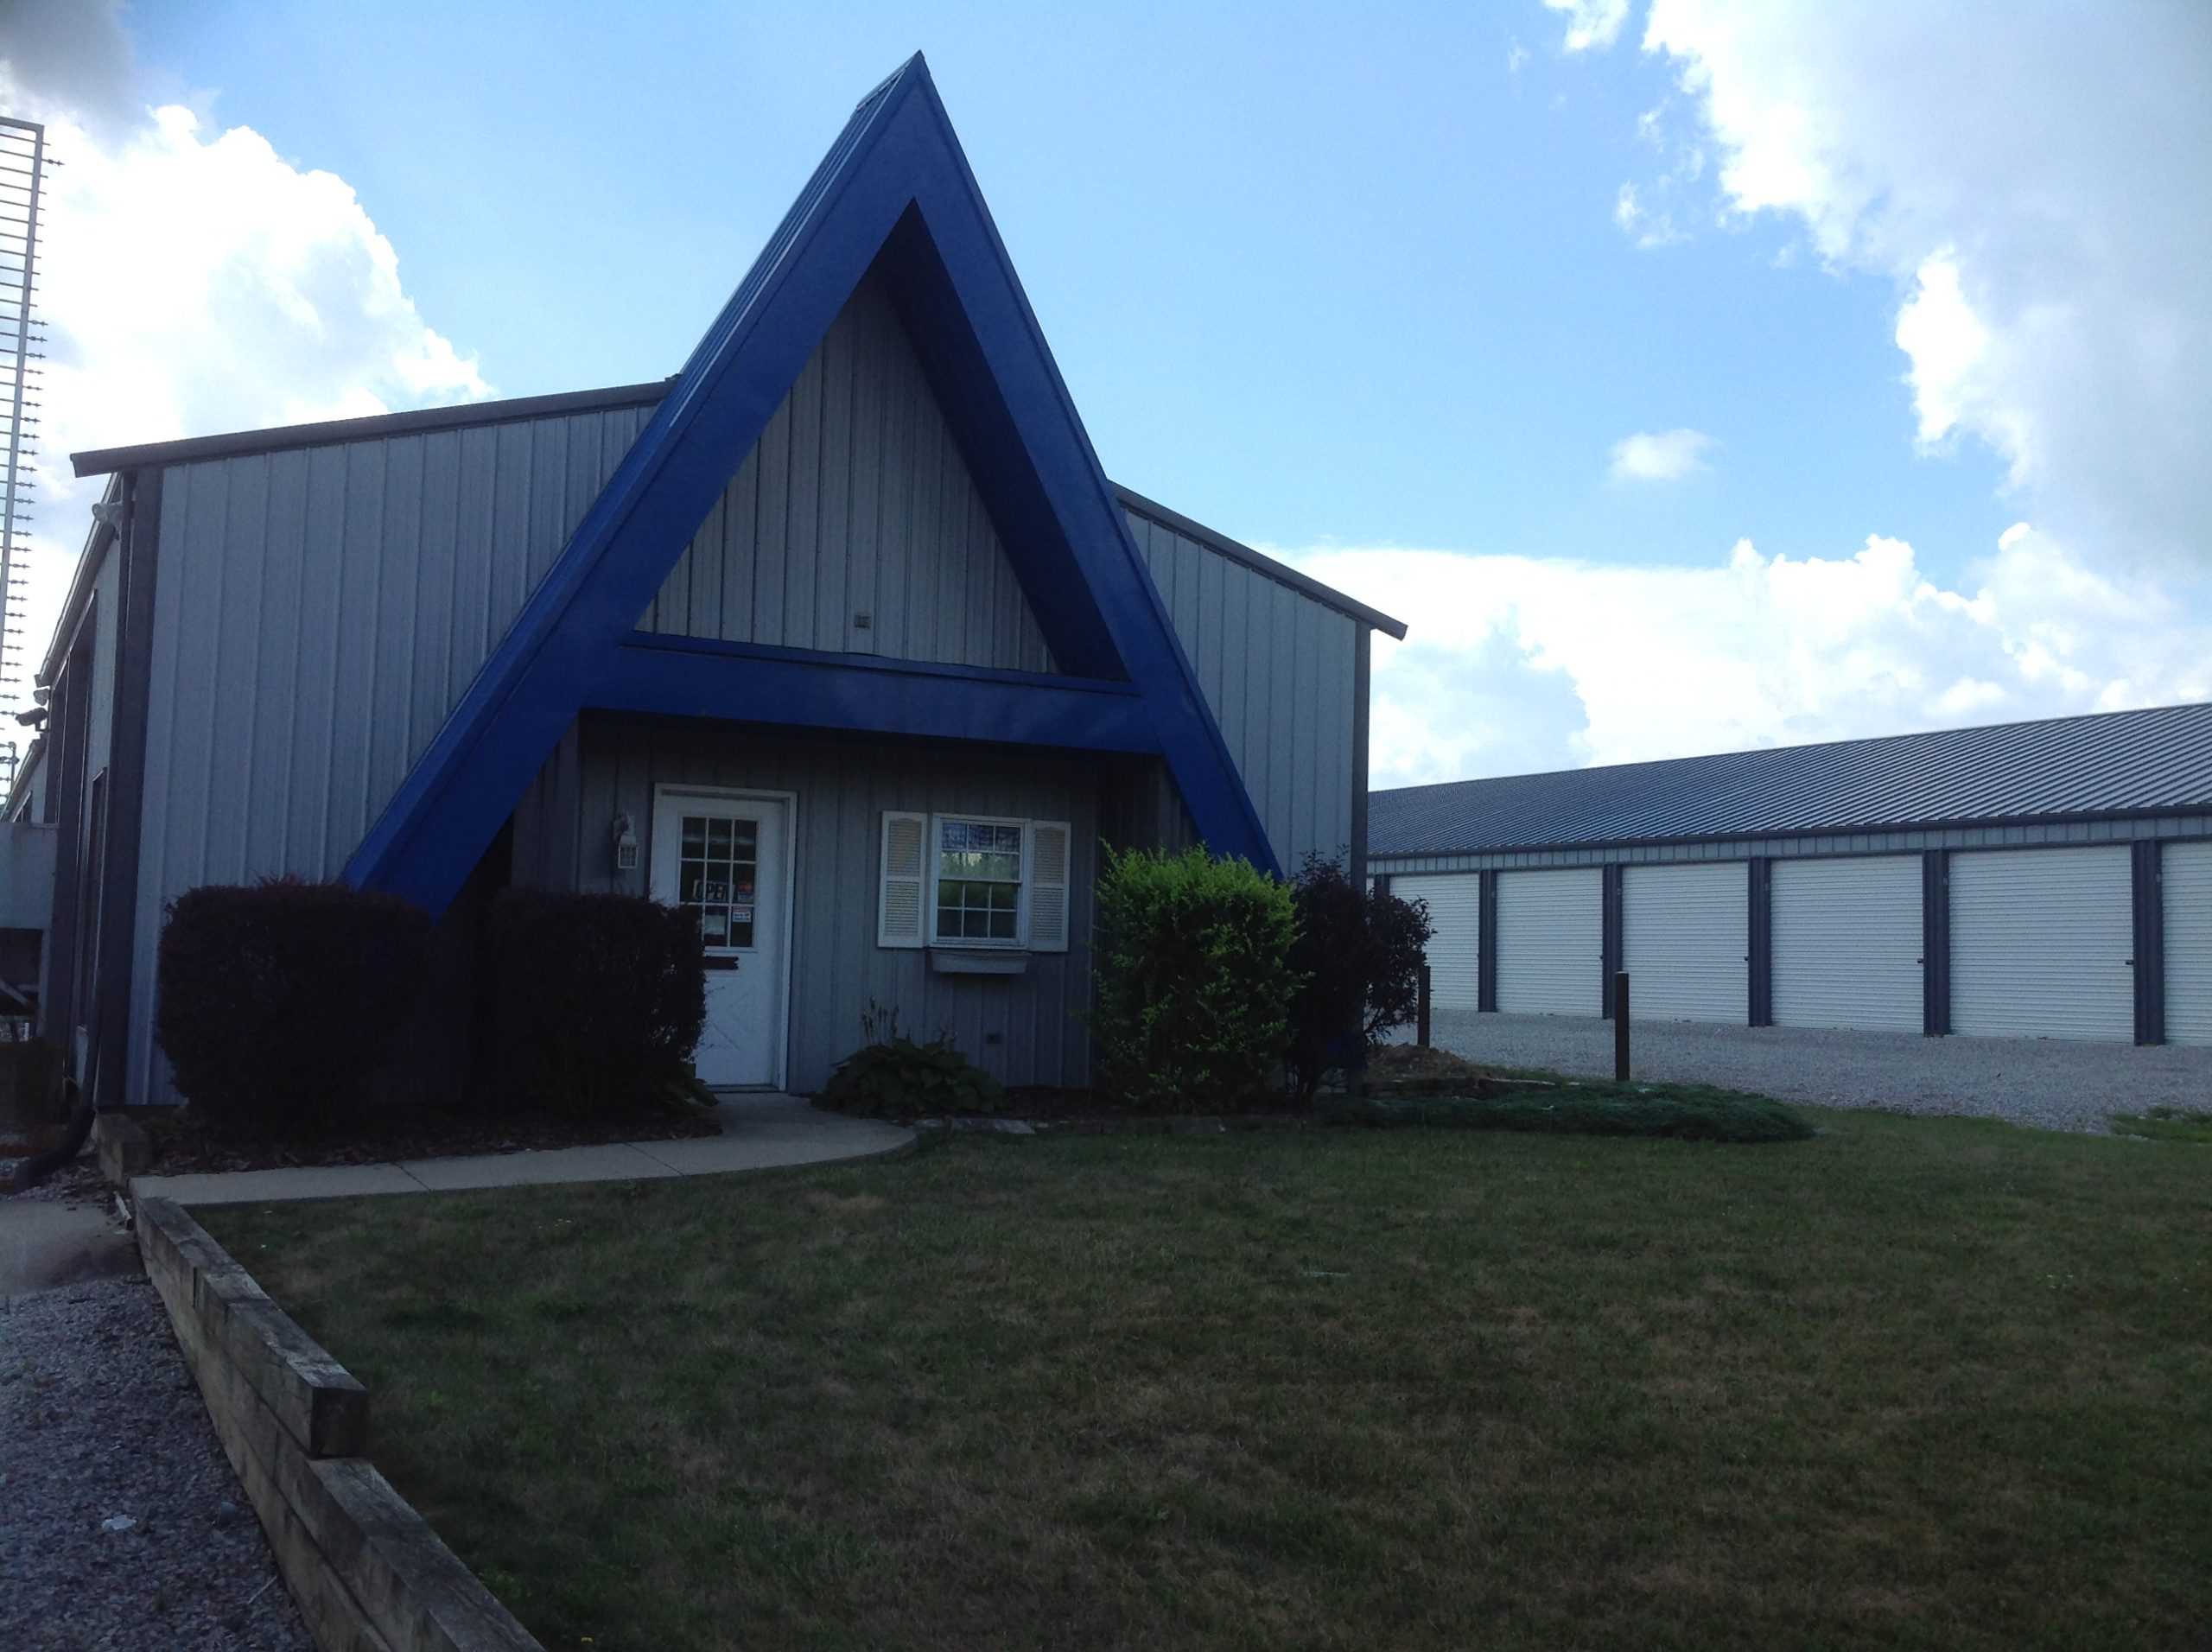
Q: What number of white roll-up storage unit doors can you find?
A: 6